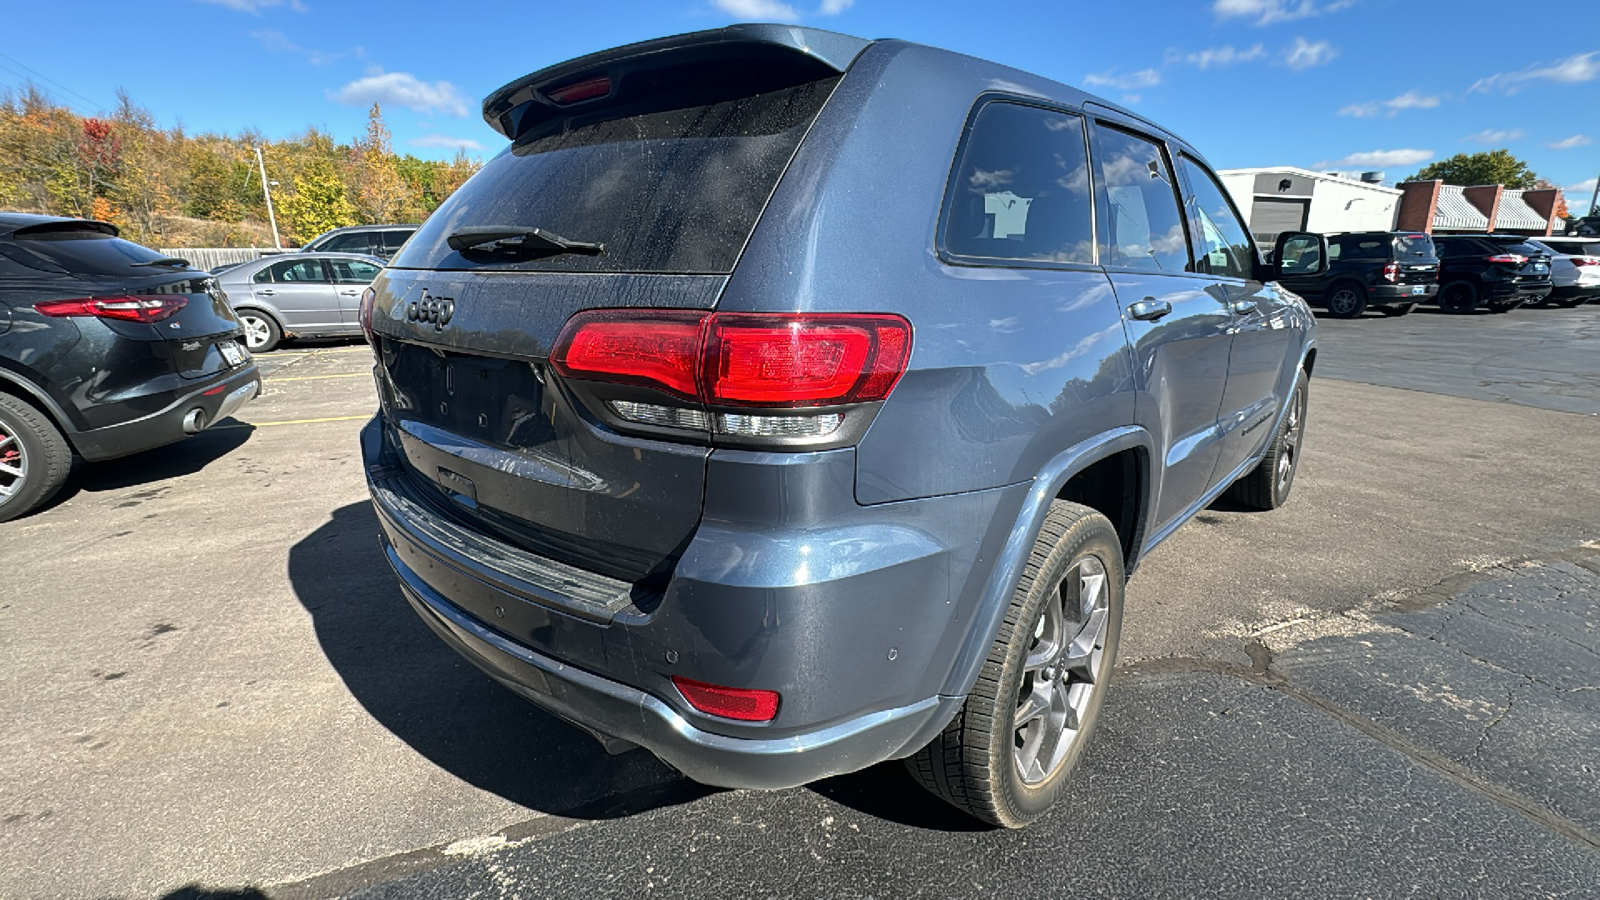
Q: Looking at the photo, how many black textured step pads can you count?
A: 1